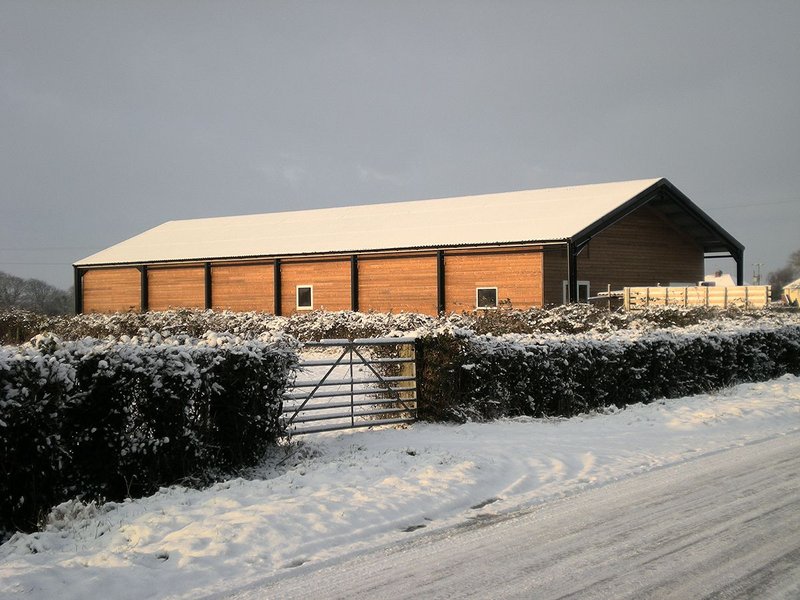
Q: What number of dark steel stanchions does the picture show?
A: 8